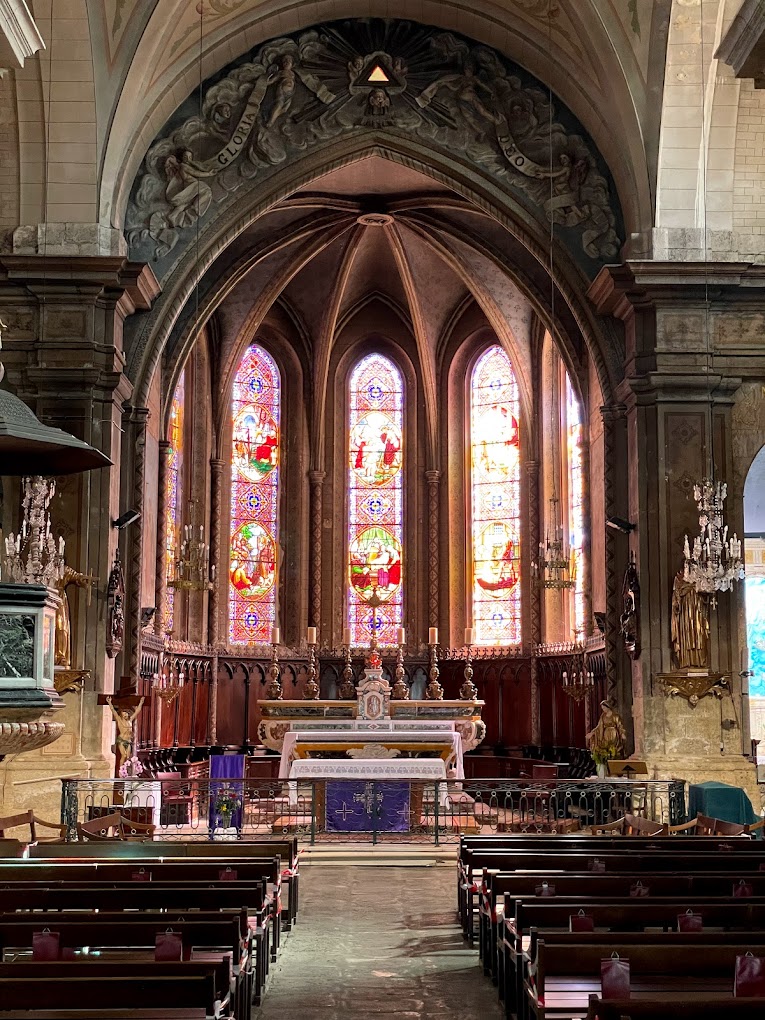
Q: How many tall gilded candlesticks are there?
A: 6